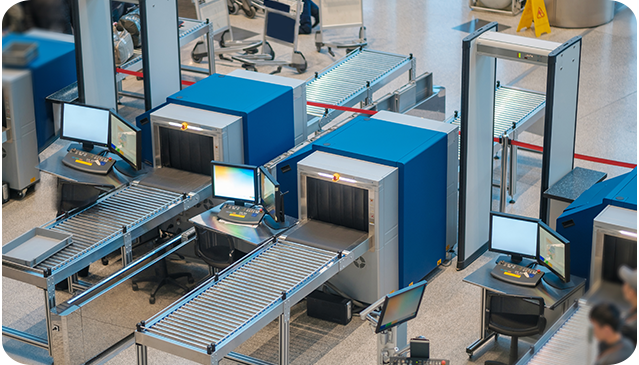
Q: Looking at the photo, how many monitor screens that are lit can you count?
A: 7